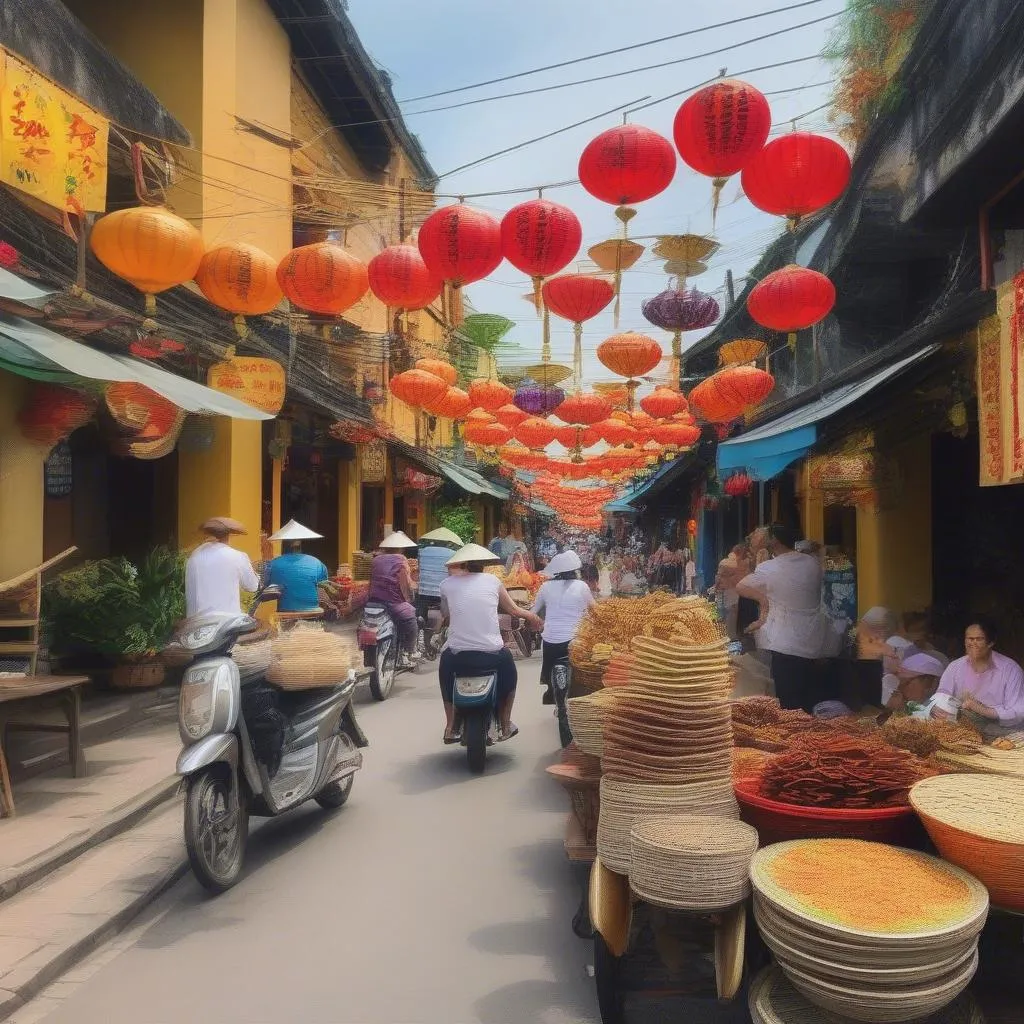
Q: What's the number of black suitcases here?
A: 0